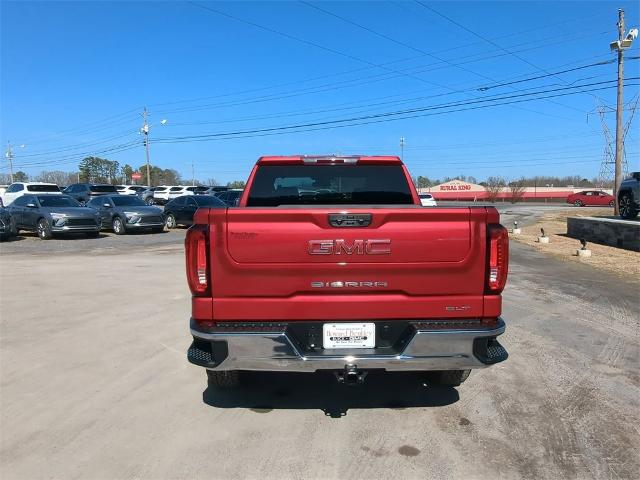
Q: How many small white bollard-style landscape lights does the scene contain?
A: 3